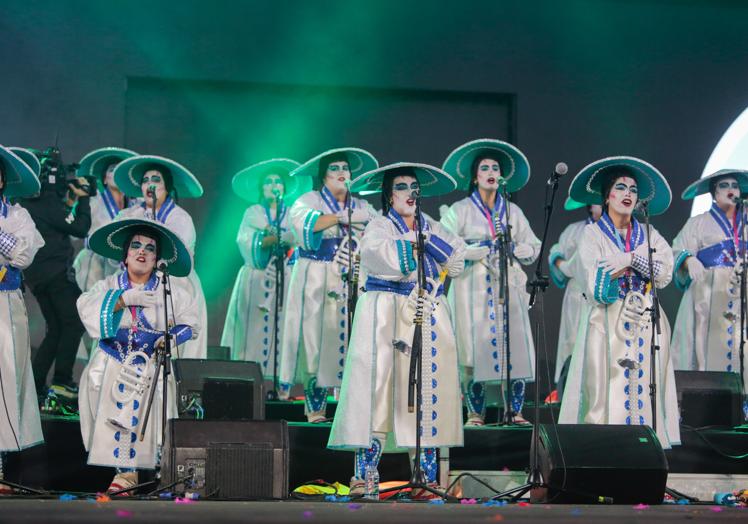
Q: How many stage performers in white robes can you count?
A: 11